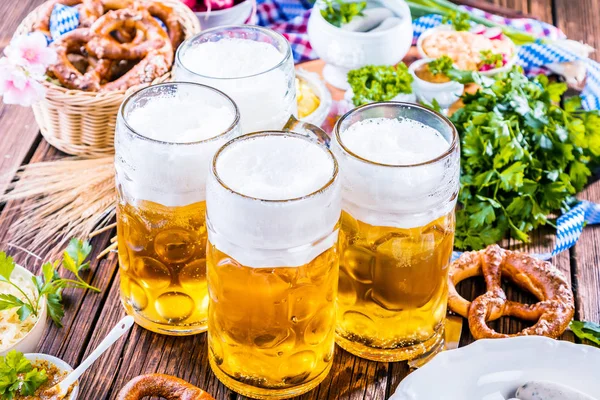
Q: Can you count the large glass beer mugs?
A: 4